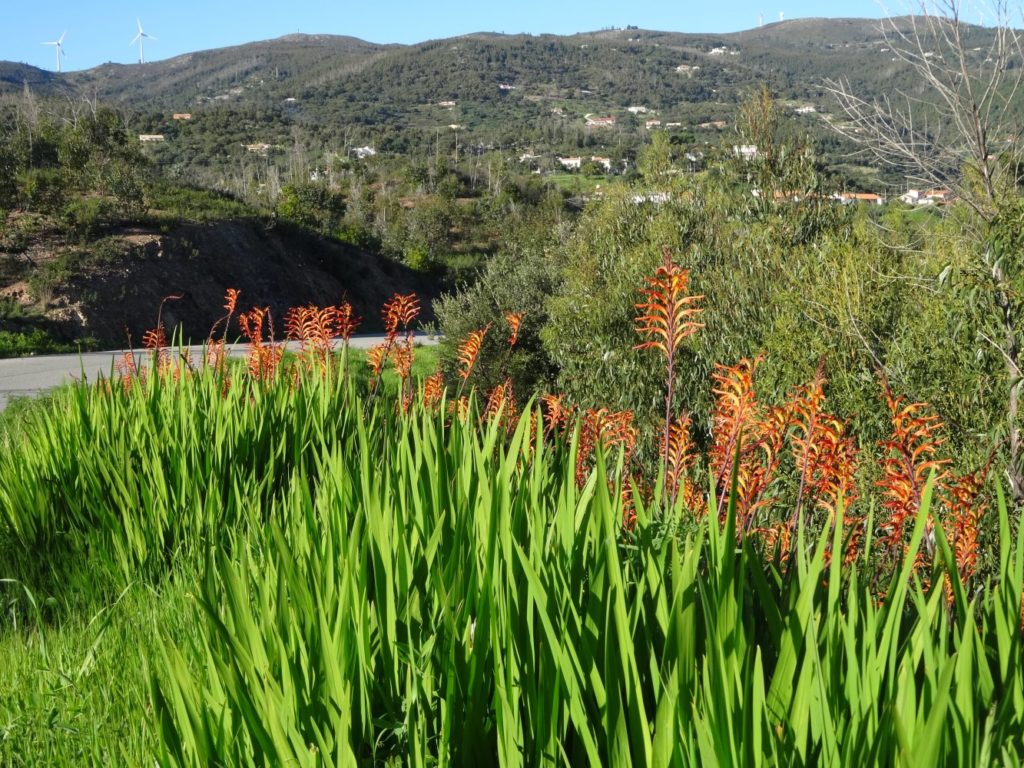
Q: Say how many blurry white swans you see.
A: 0